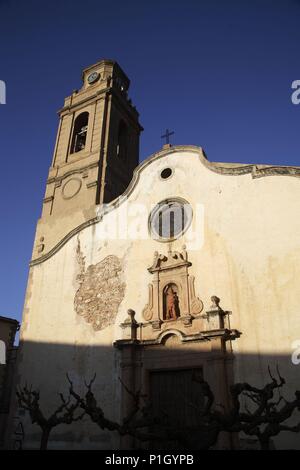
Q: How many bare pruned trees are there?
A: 3